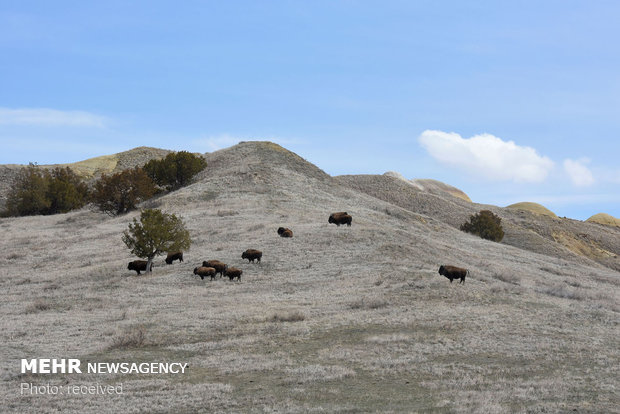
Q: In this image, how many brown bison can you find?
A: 9